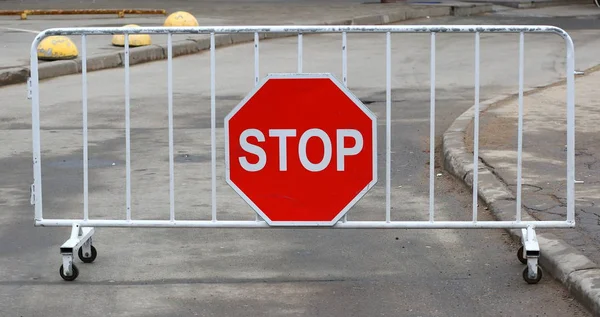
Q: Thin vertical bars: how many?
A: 11